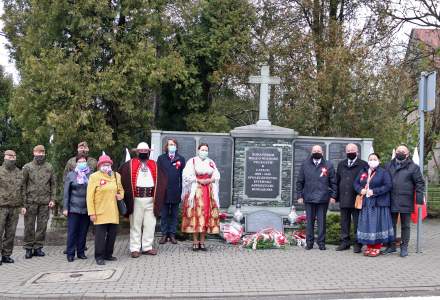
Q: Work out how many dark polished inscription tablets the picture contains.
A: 5